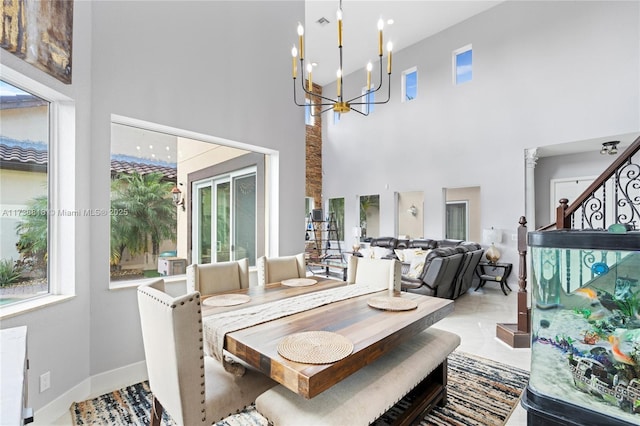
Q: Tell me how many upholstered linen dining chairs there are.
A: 4